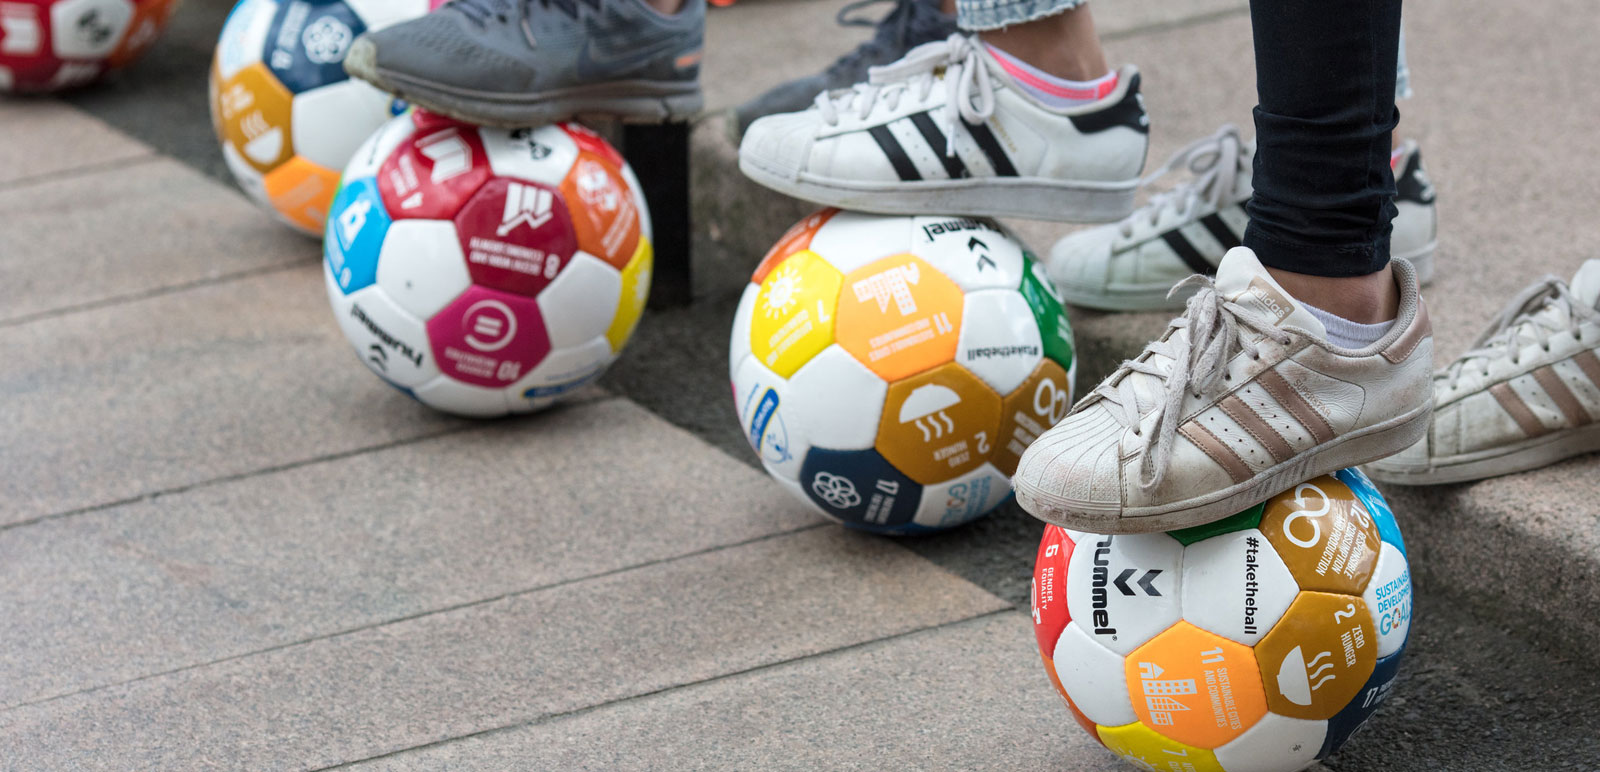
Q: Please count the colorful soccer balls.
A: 5